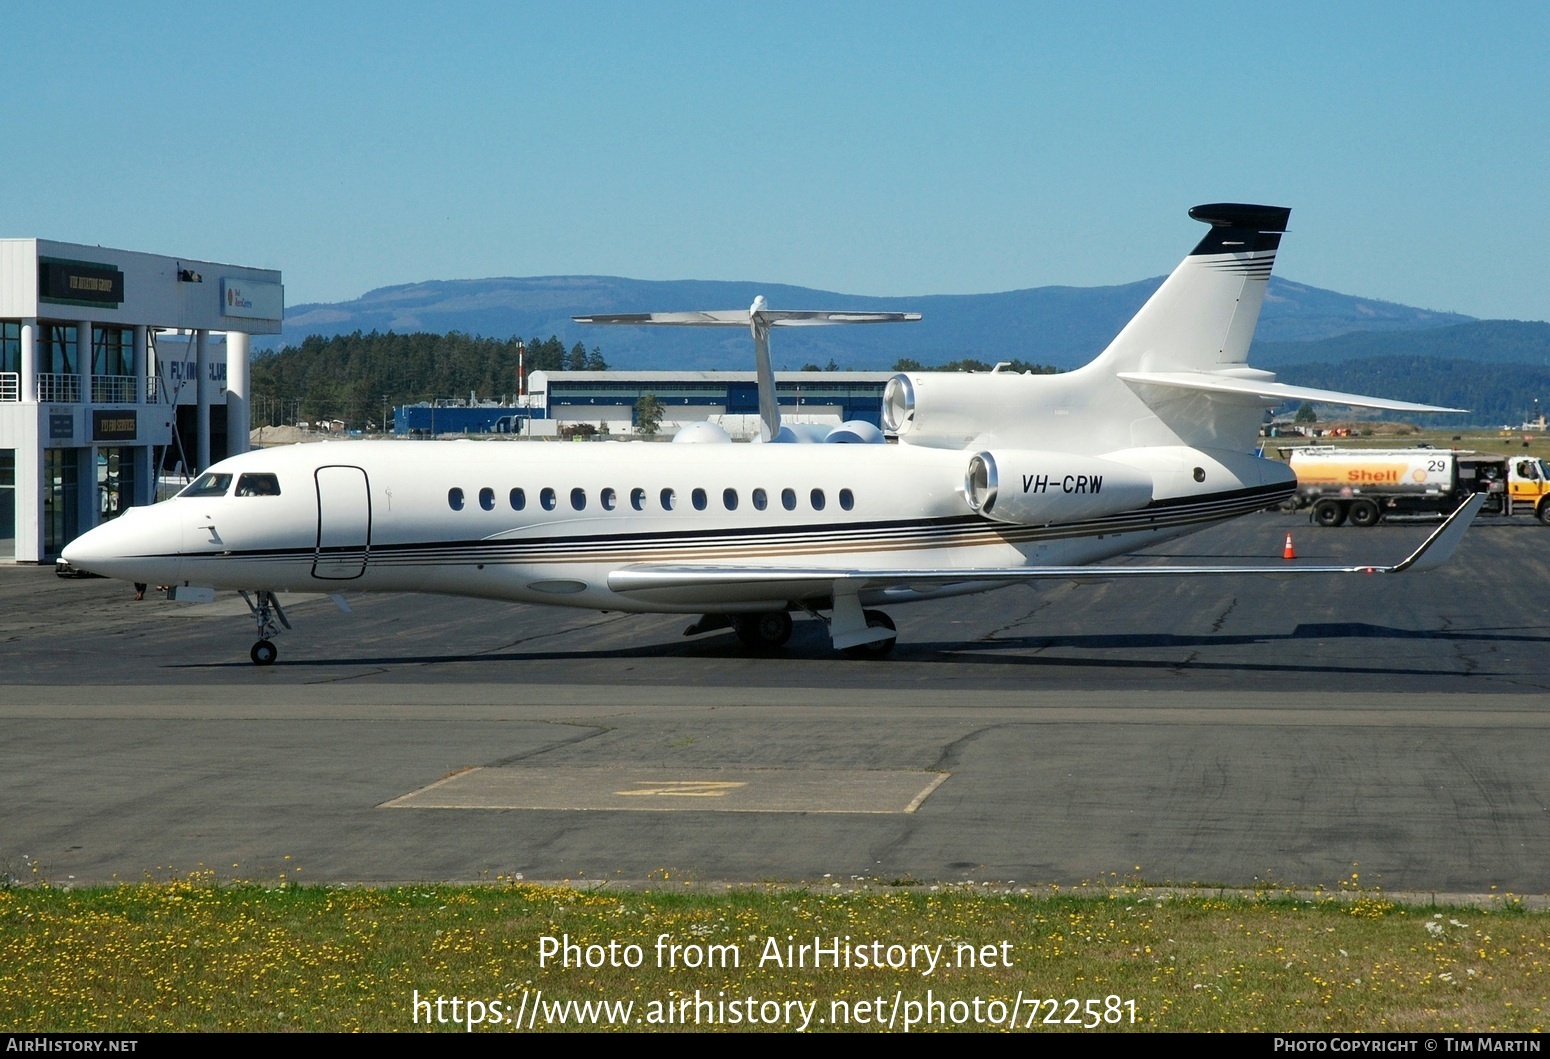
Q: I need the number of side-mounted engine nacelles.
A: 1